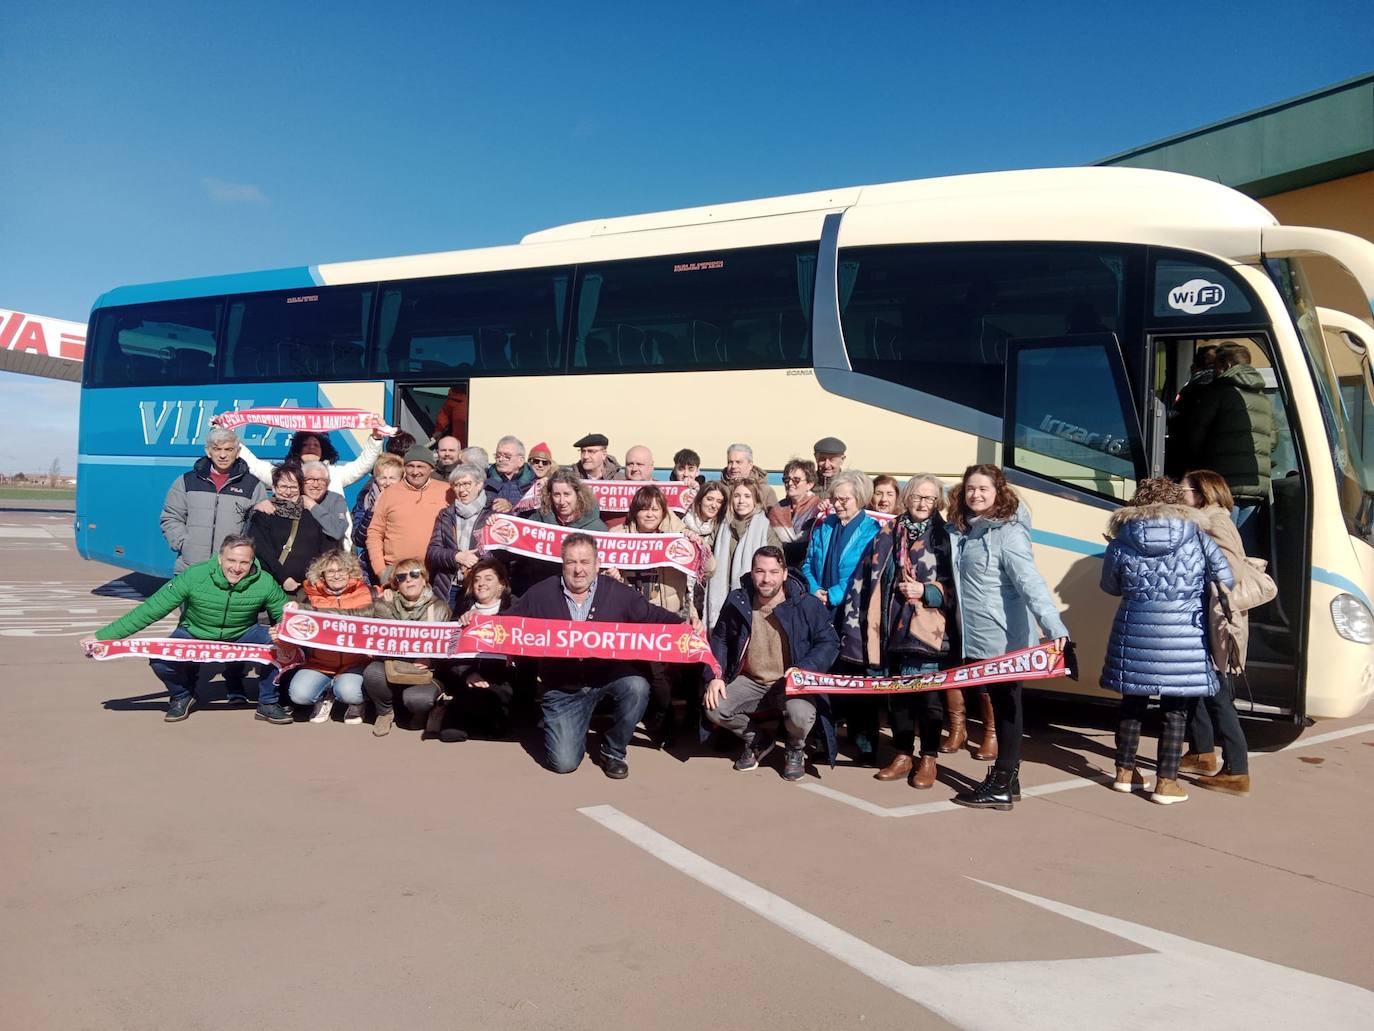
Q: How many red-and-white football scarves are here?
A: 8